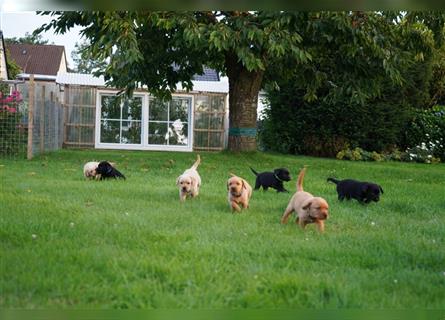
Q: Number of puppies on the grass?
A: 7